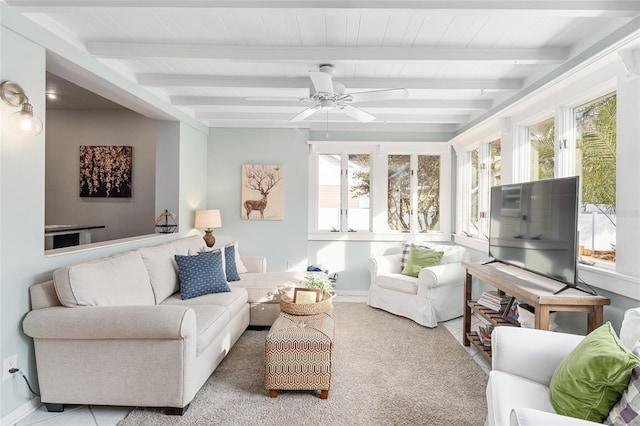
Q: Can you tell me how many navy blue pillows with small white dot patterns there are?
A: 2